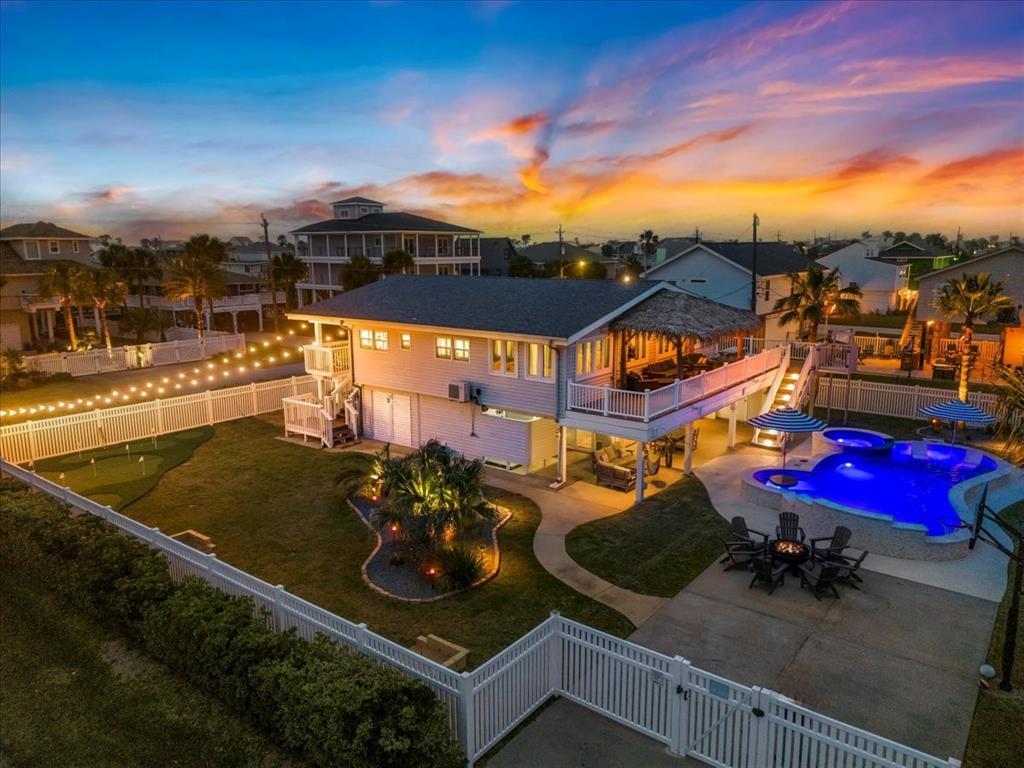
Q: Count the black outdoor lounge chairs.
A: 7